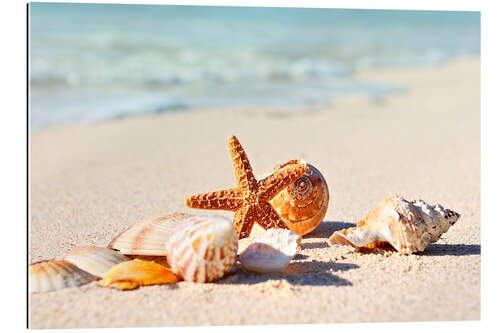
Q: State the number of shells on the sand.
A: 8